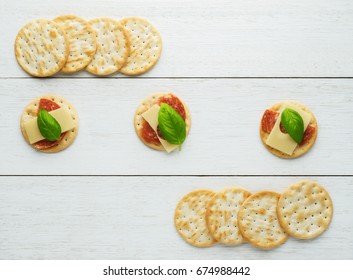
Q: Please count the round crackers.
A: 11